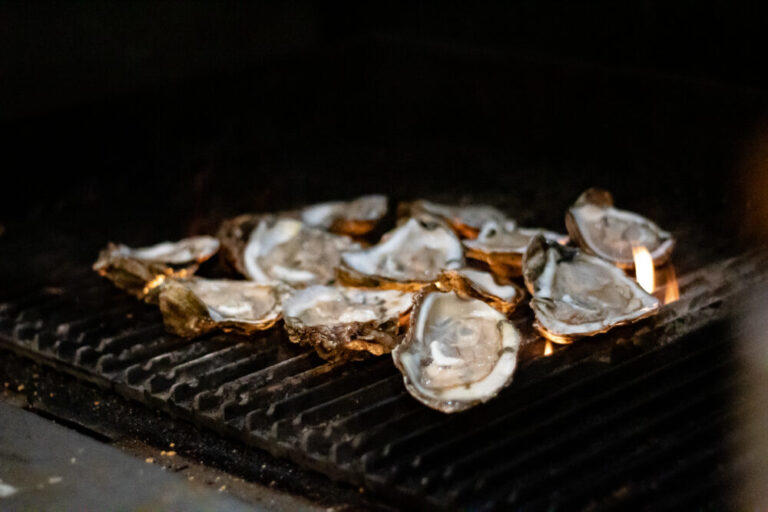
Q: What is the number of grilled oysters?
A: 12